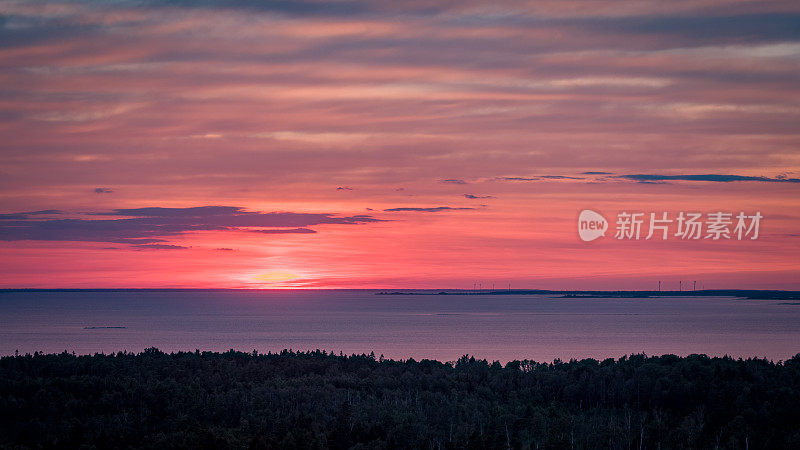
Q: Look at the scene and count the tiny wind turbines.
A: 7